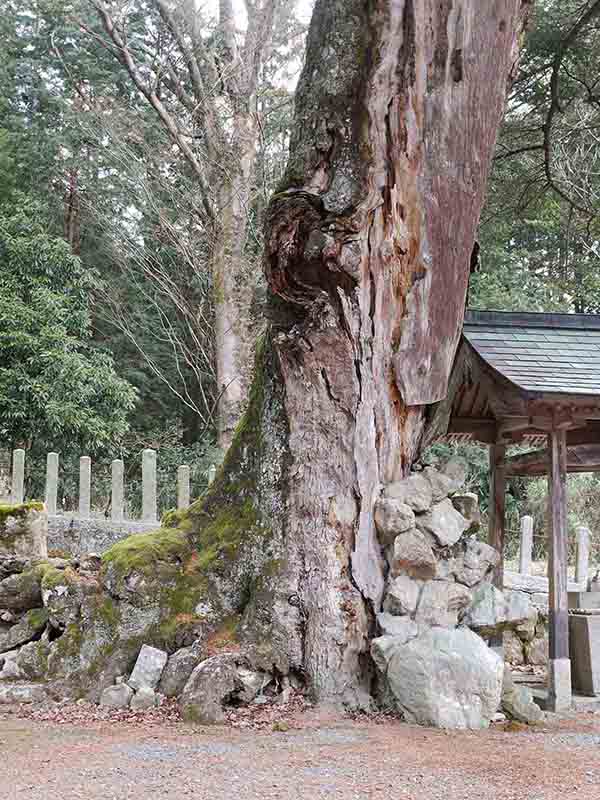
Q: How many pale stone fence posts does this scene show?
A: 9